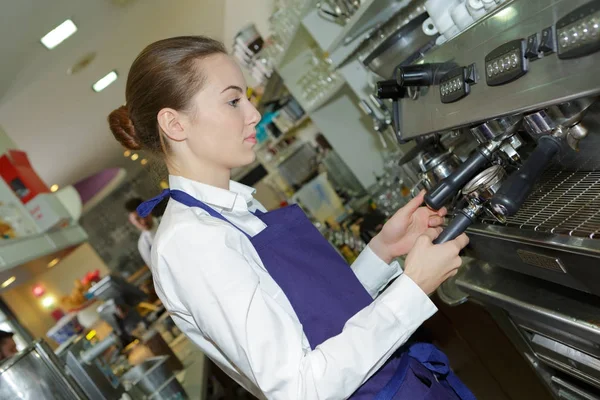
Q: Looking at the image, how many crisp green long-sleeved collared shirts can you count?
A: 0